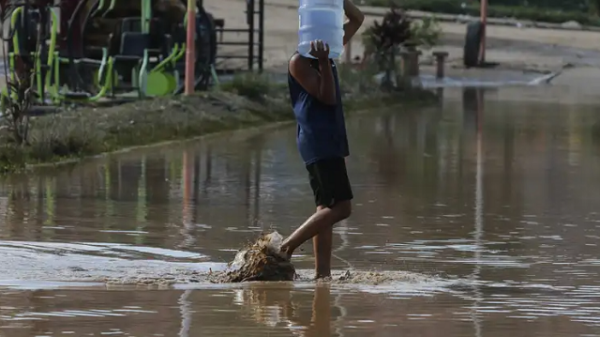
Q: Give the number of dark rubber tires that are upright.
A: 1